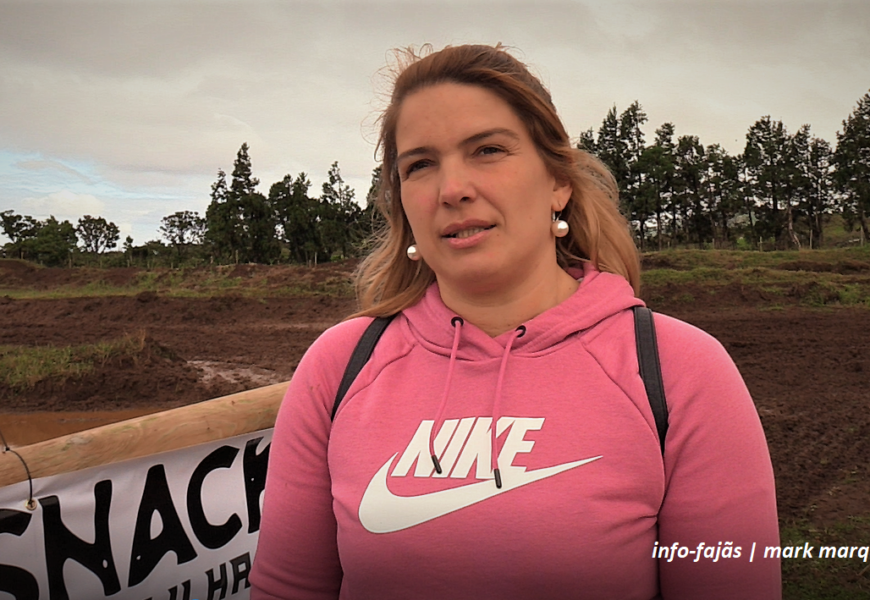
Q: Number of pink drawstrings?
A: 2